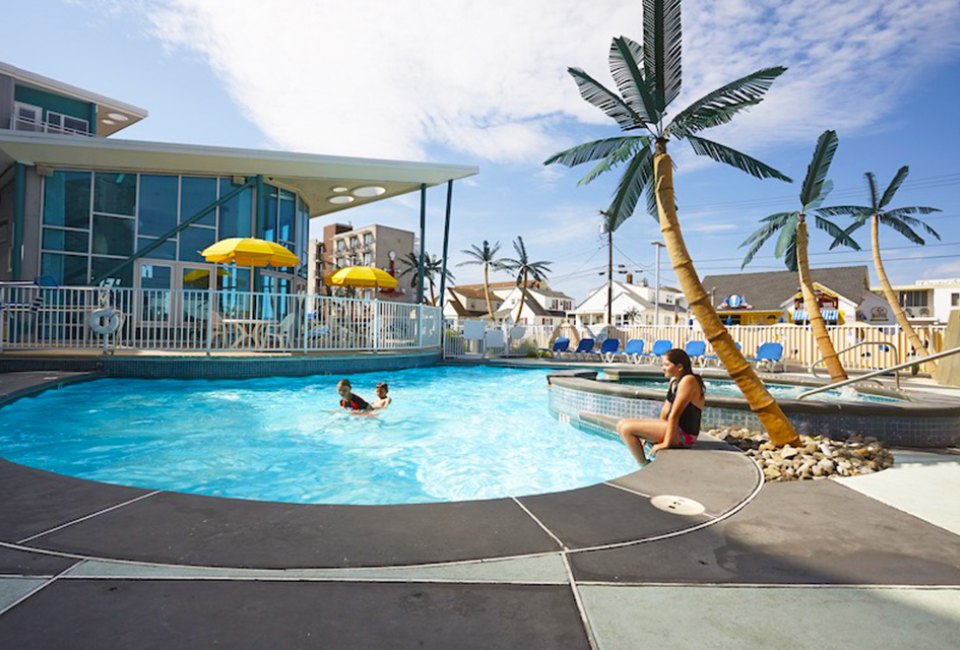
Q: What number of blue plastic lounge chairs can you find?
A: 8